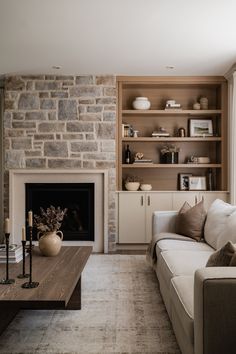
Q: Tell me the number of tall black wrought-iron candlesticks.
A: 3